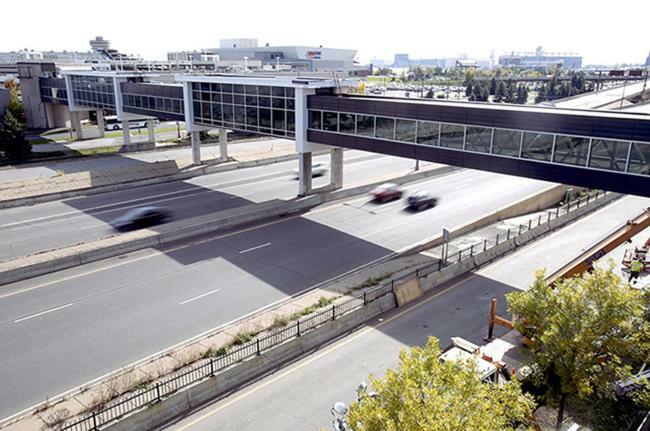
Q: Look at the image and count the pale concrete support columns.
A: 8